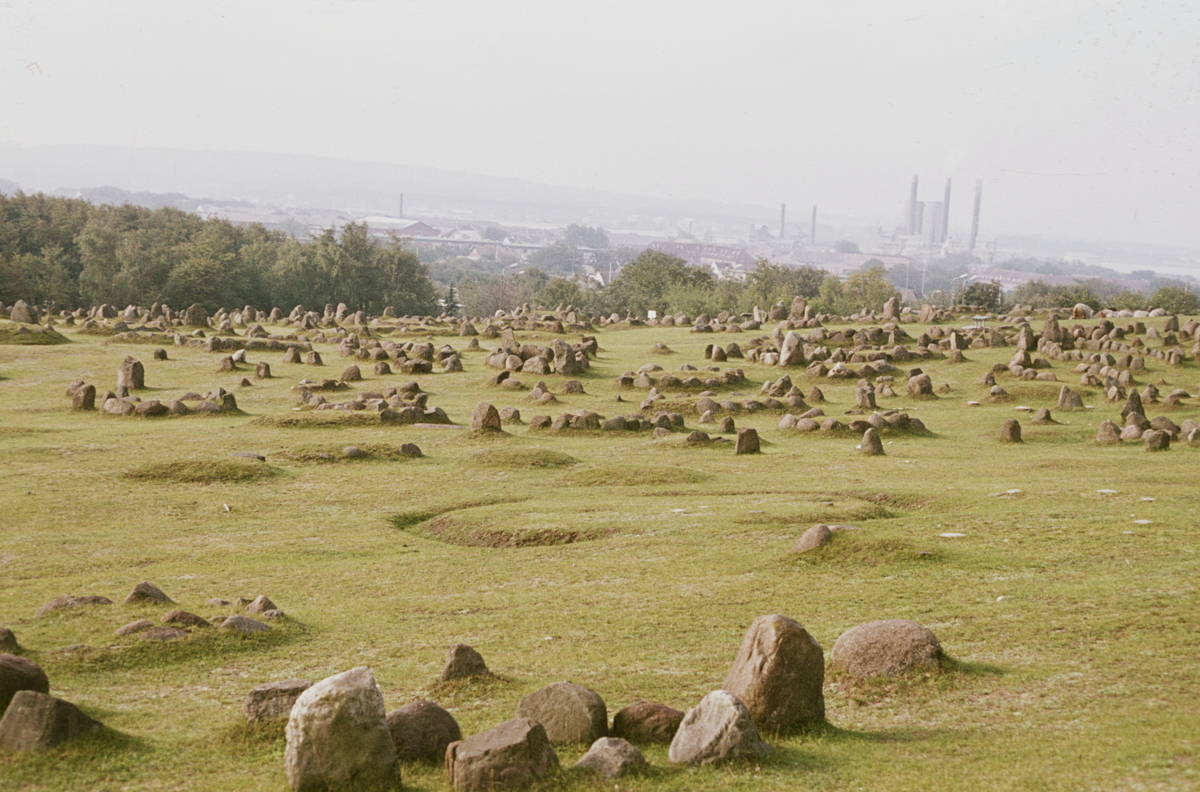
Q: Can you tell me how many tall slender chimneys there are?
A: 6